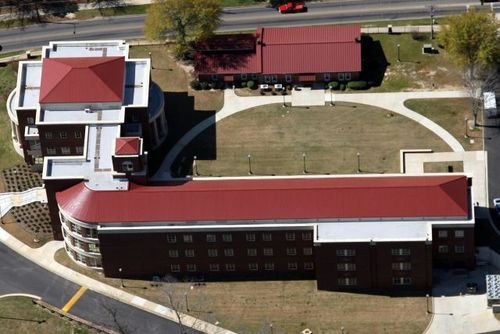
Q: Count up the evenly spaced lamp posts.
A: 4